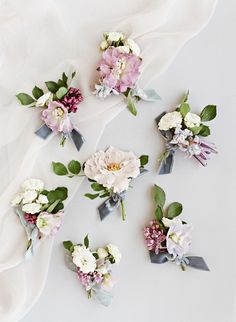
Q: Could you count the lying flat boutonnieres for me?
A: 7